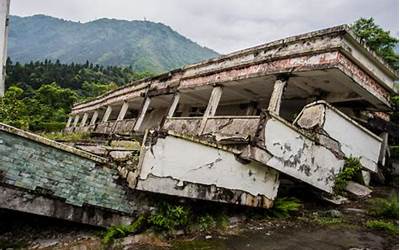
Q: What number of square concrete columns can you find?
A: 10